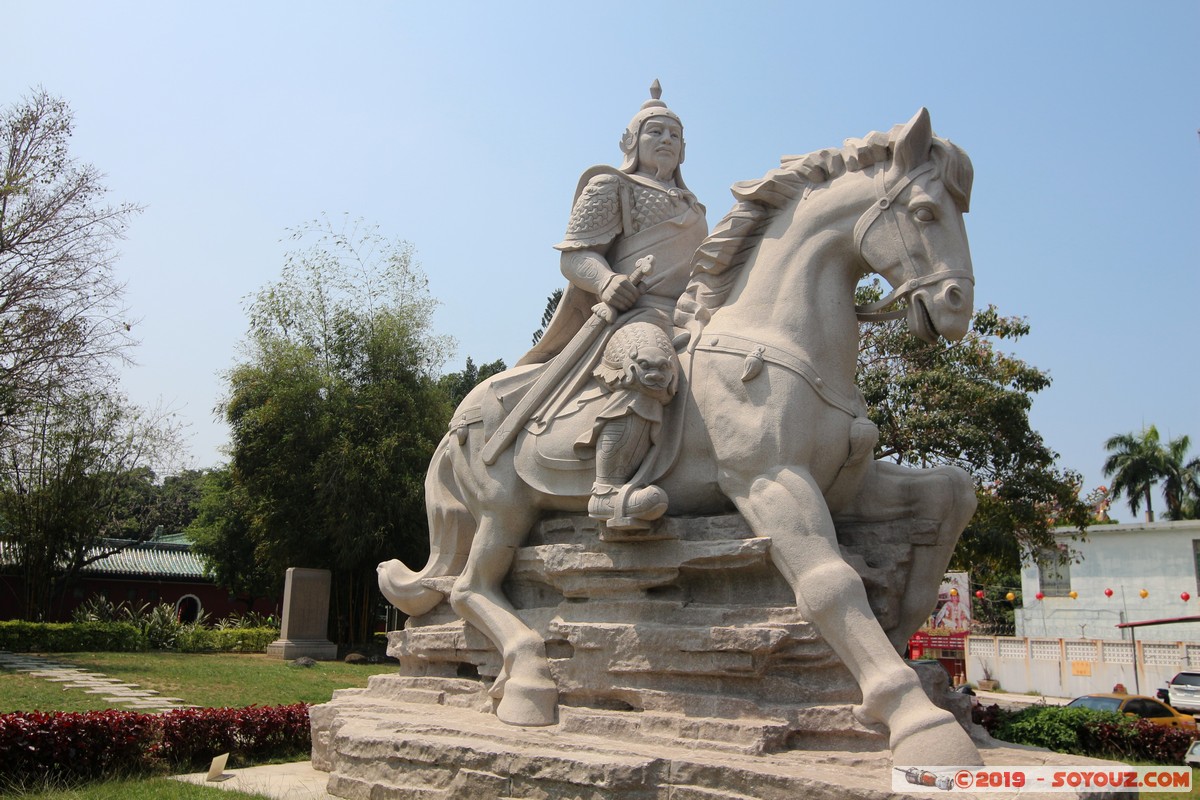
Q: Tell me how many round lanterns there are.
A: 8